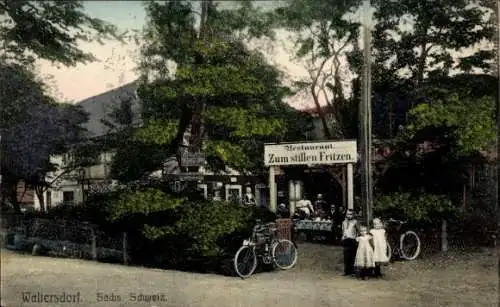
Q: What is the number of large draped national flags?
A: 0